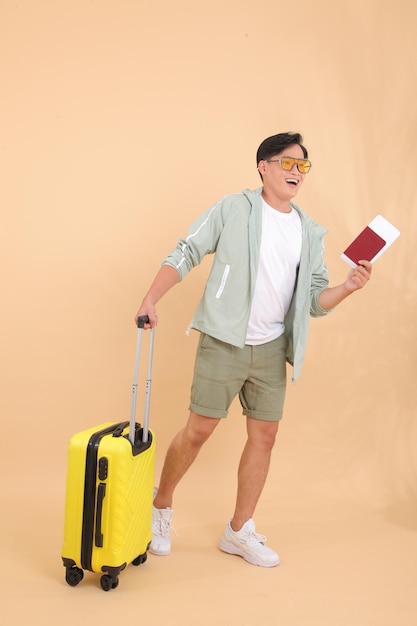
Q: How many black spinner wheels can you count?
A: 3